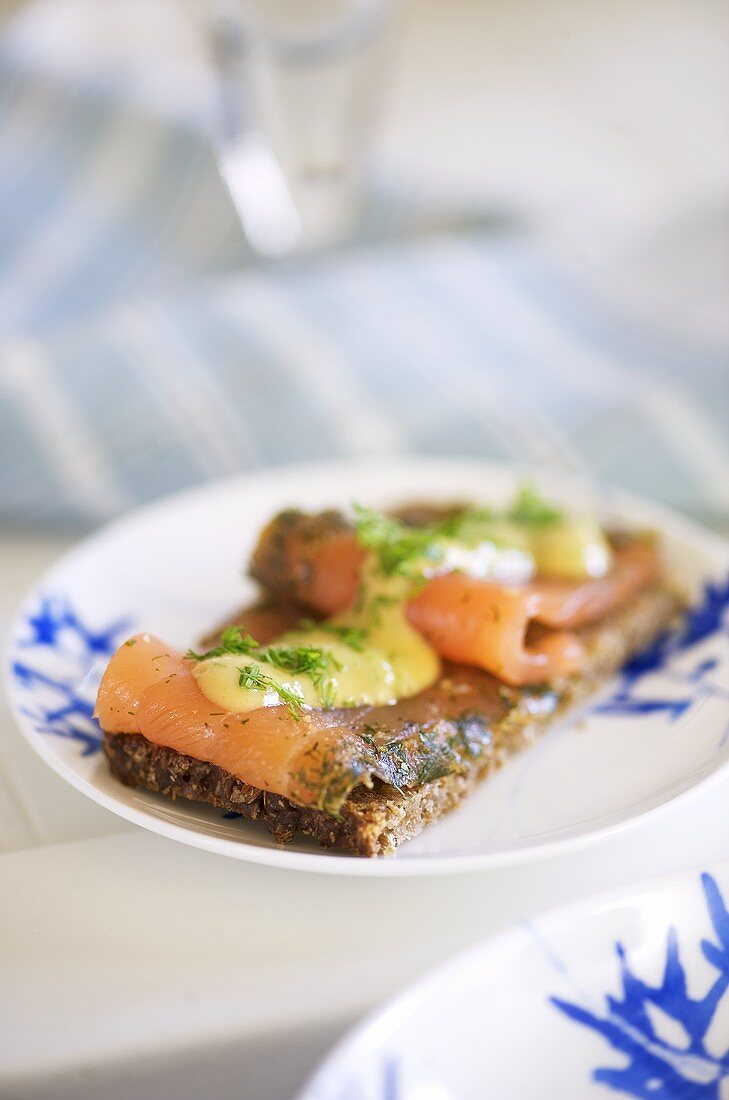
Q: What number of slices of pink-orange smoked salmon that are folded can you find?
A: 2